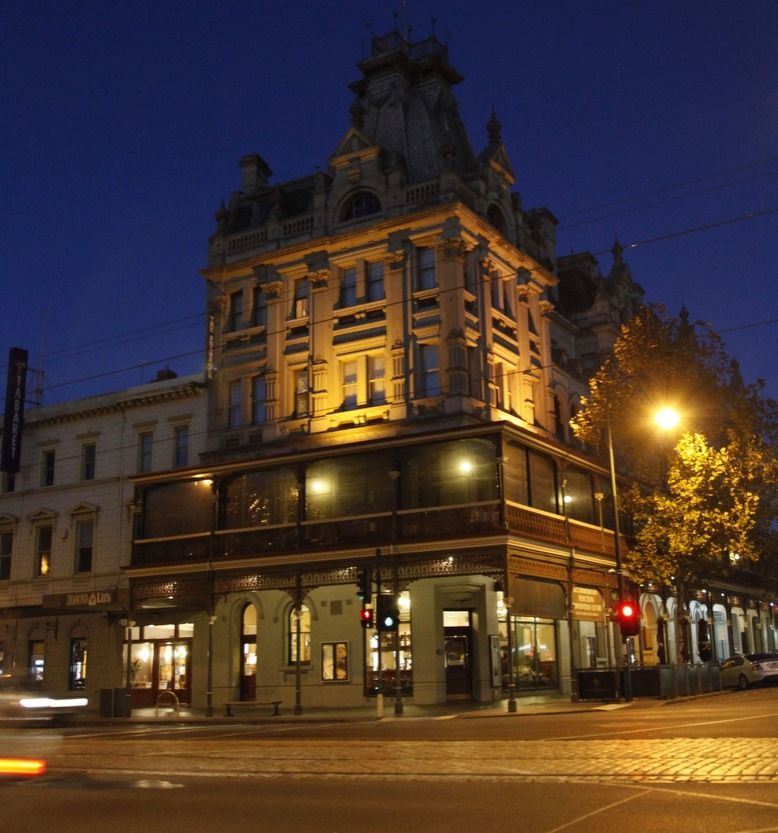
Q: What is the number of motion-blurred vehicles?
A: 2